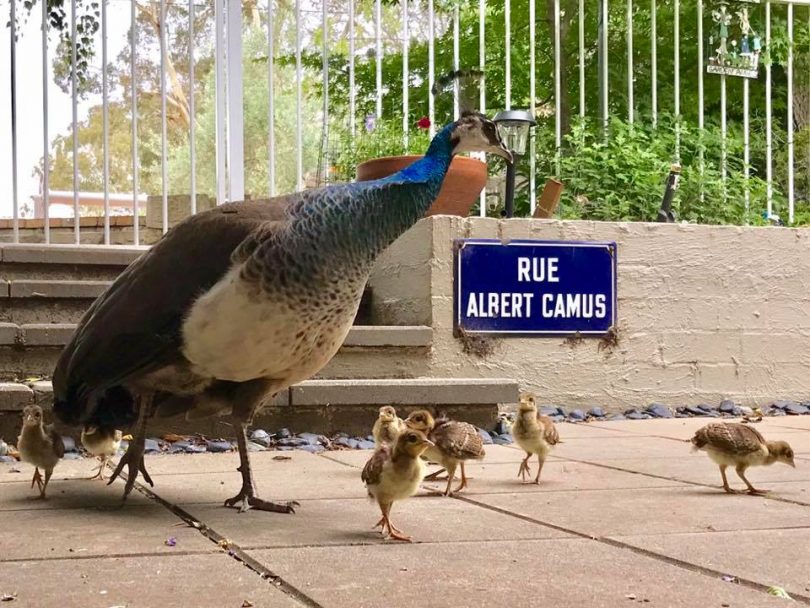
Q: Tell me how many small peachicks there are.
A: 7